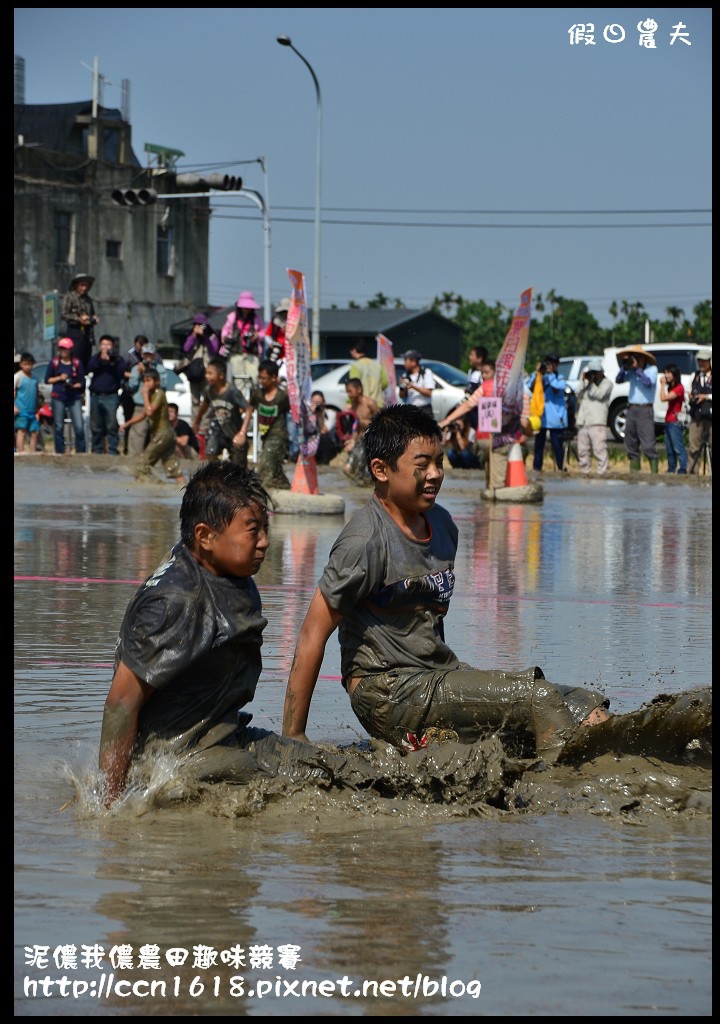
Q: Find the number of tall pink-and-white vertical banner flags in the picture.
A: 3